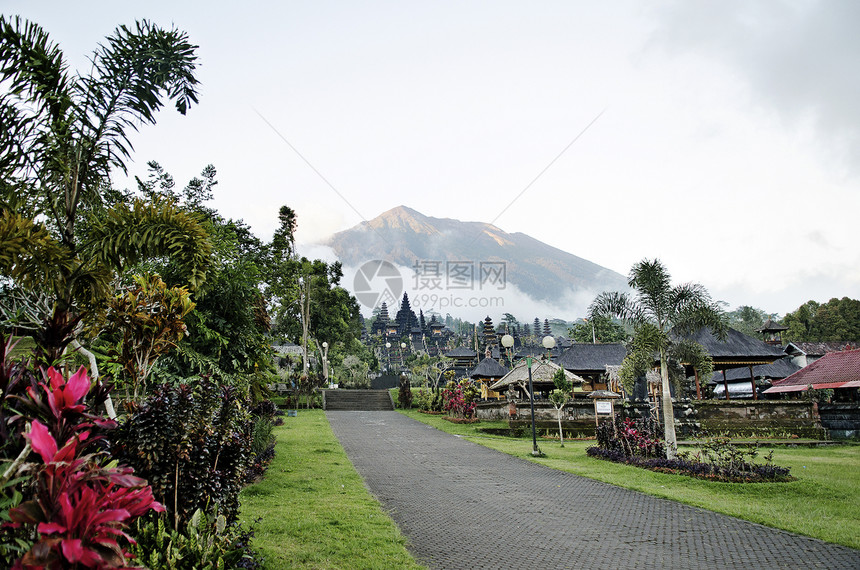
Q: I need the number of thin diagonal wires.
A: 2